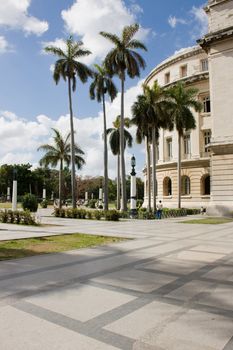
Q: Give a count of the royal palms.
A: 8